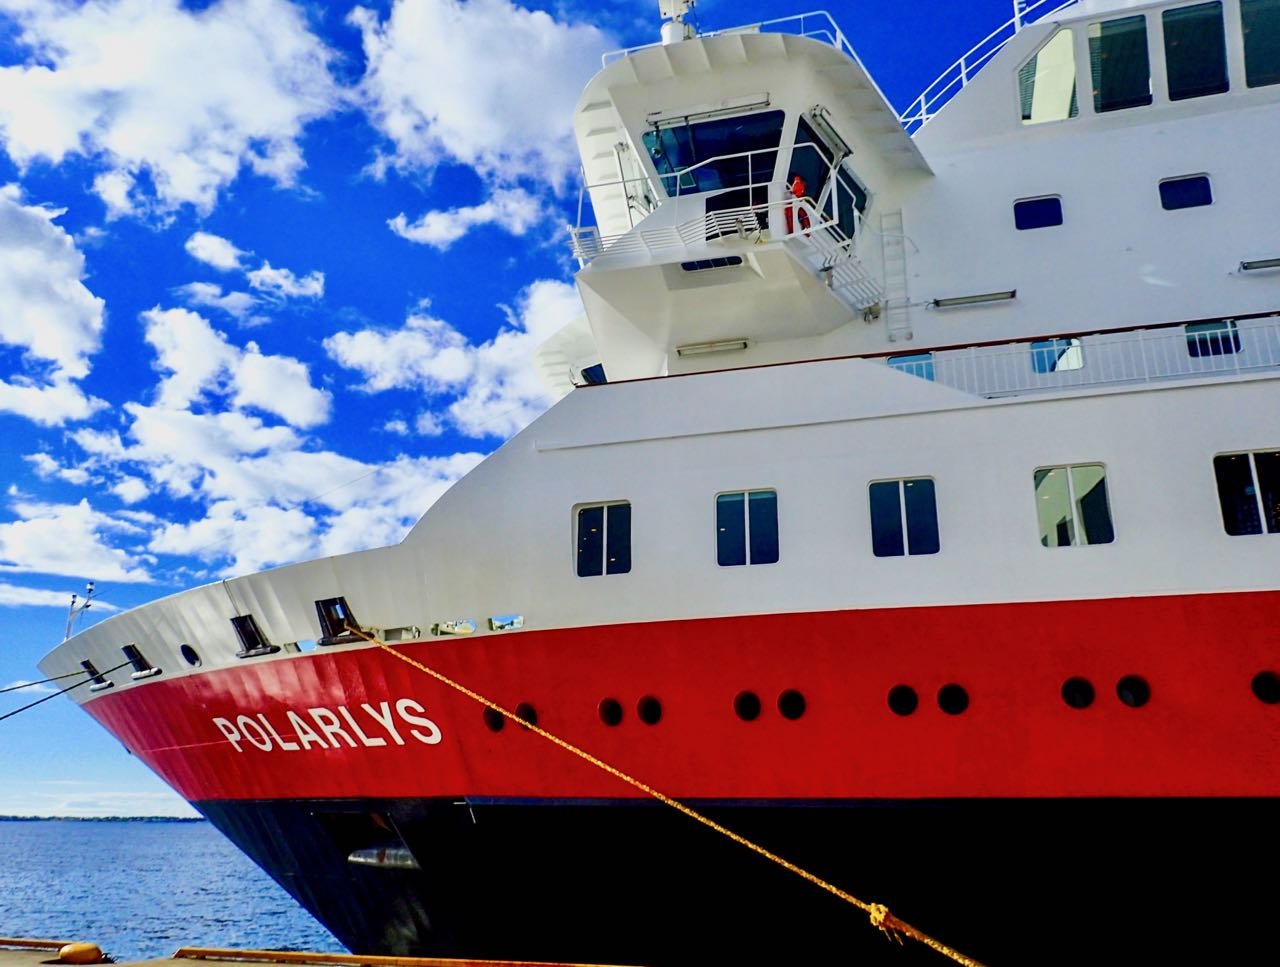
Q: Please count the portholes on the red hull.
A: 11